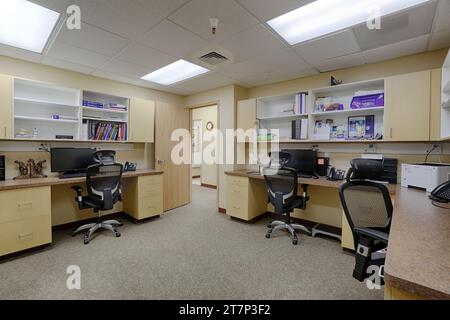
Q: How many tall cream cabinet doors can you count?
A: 4